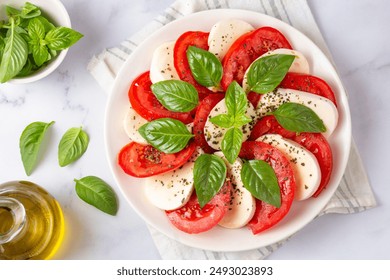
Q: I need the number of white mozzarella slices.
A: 9